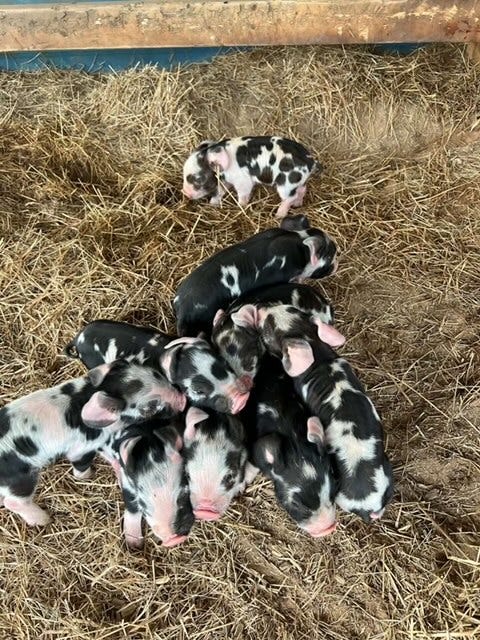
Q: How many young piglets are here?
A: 9